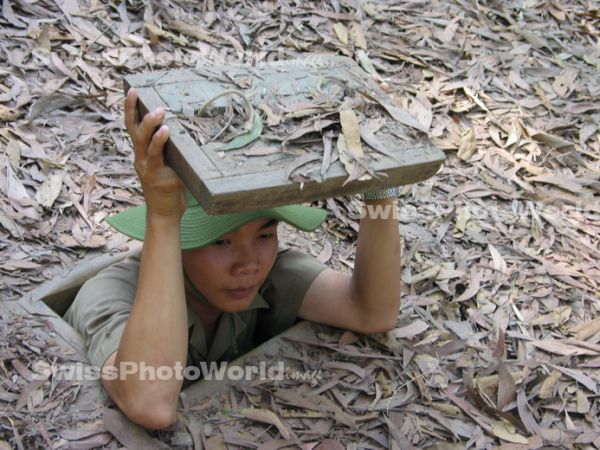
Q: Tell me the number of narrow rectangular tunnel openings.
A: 1